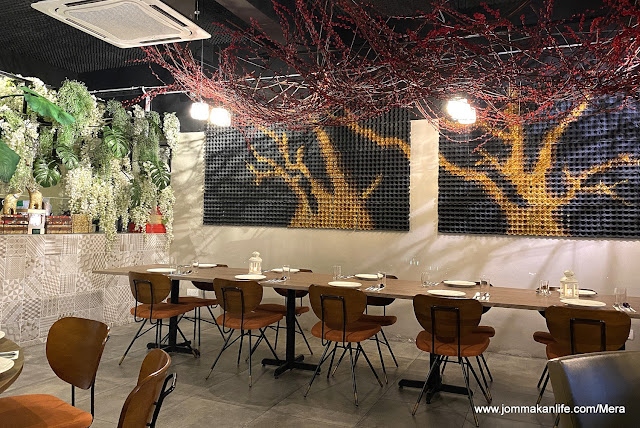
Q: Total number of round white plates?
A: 12